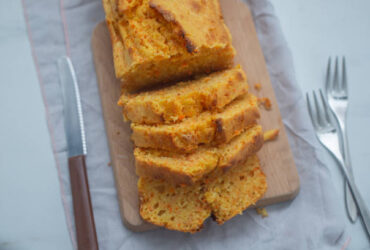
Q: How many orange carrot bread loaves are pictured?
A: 1